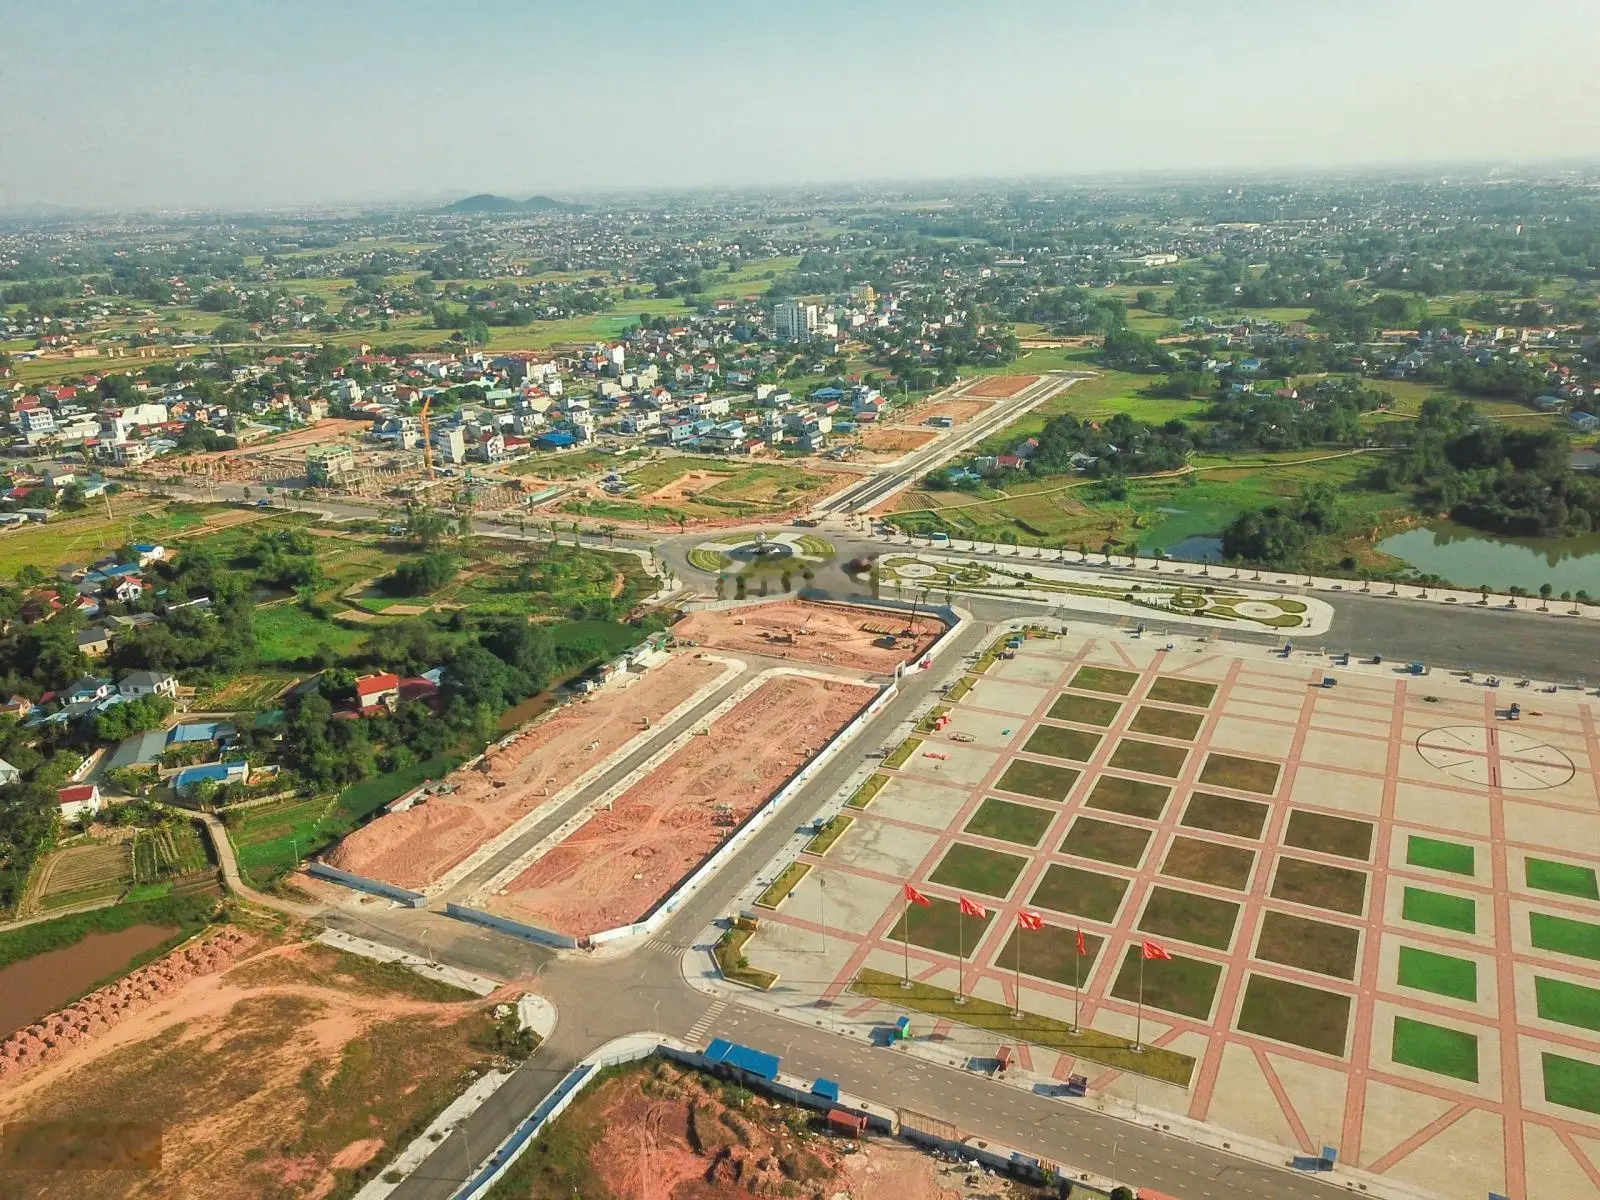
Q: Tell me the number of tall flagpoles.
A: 5